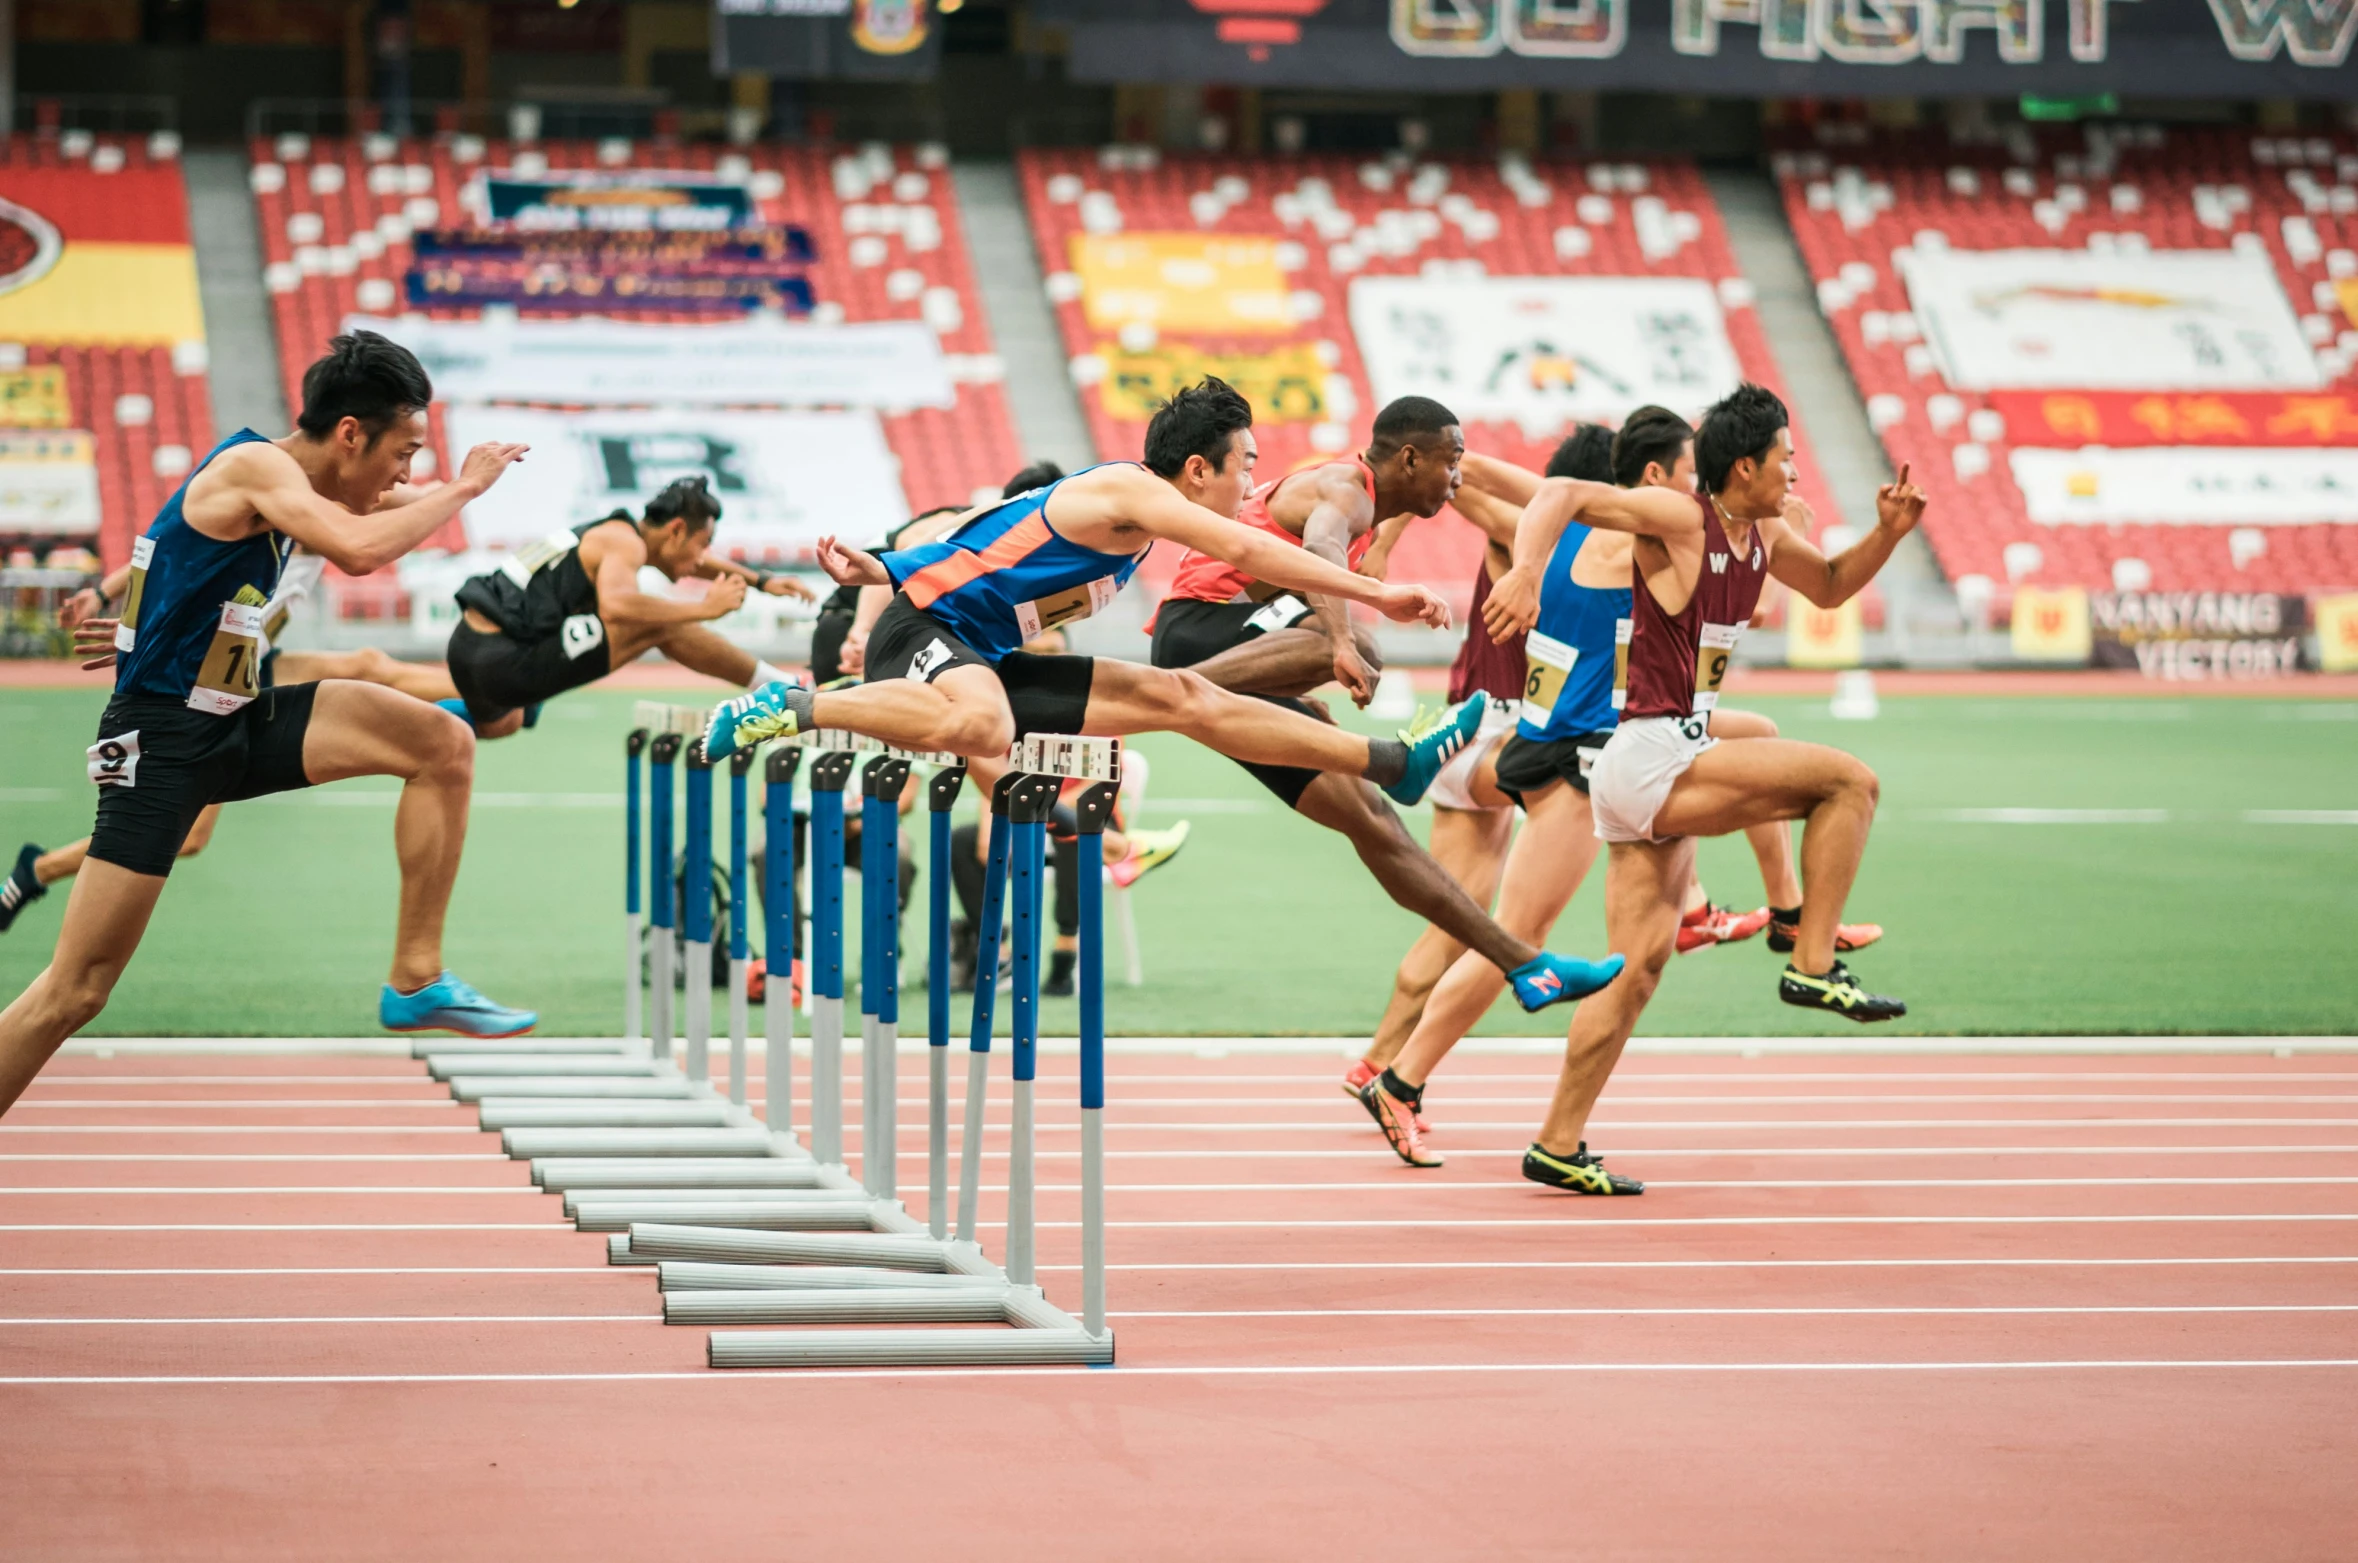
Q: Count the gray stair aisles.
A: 3